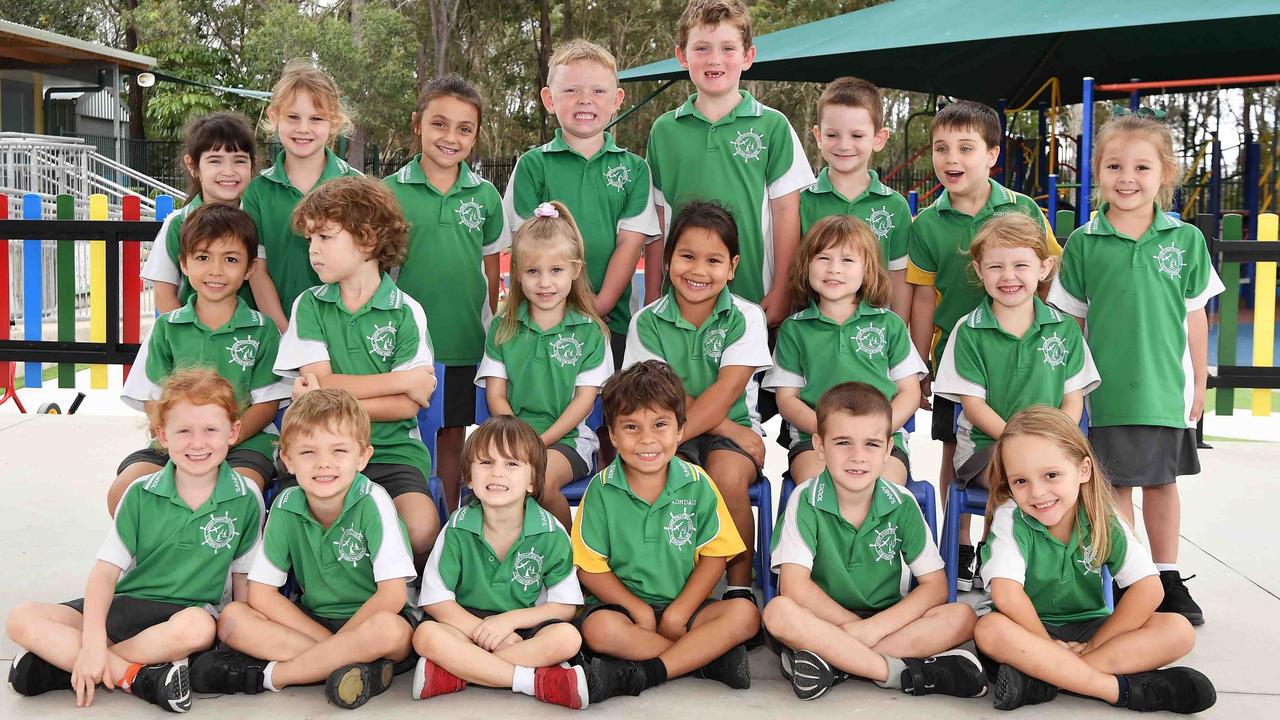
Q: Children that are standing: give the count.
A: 8